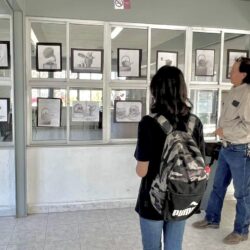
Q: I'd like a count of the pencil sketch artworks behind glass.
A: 11